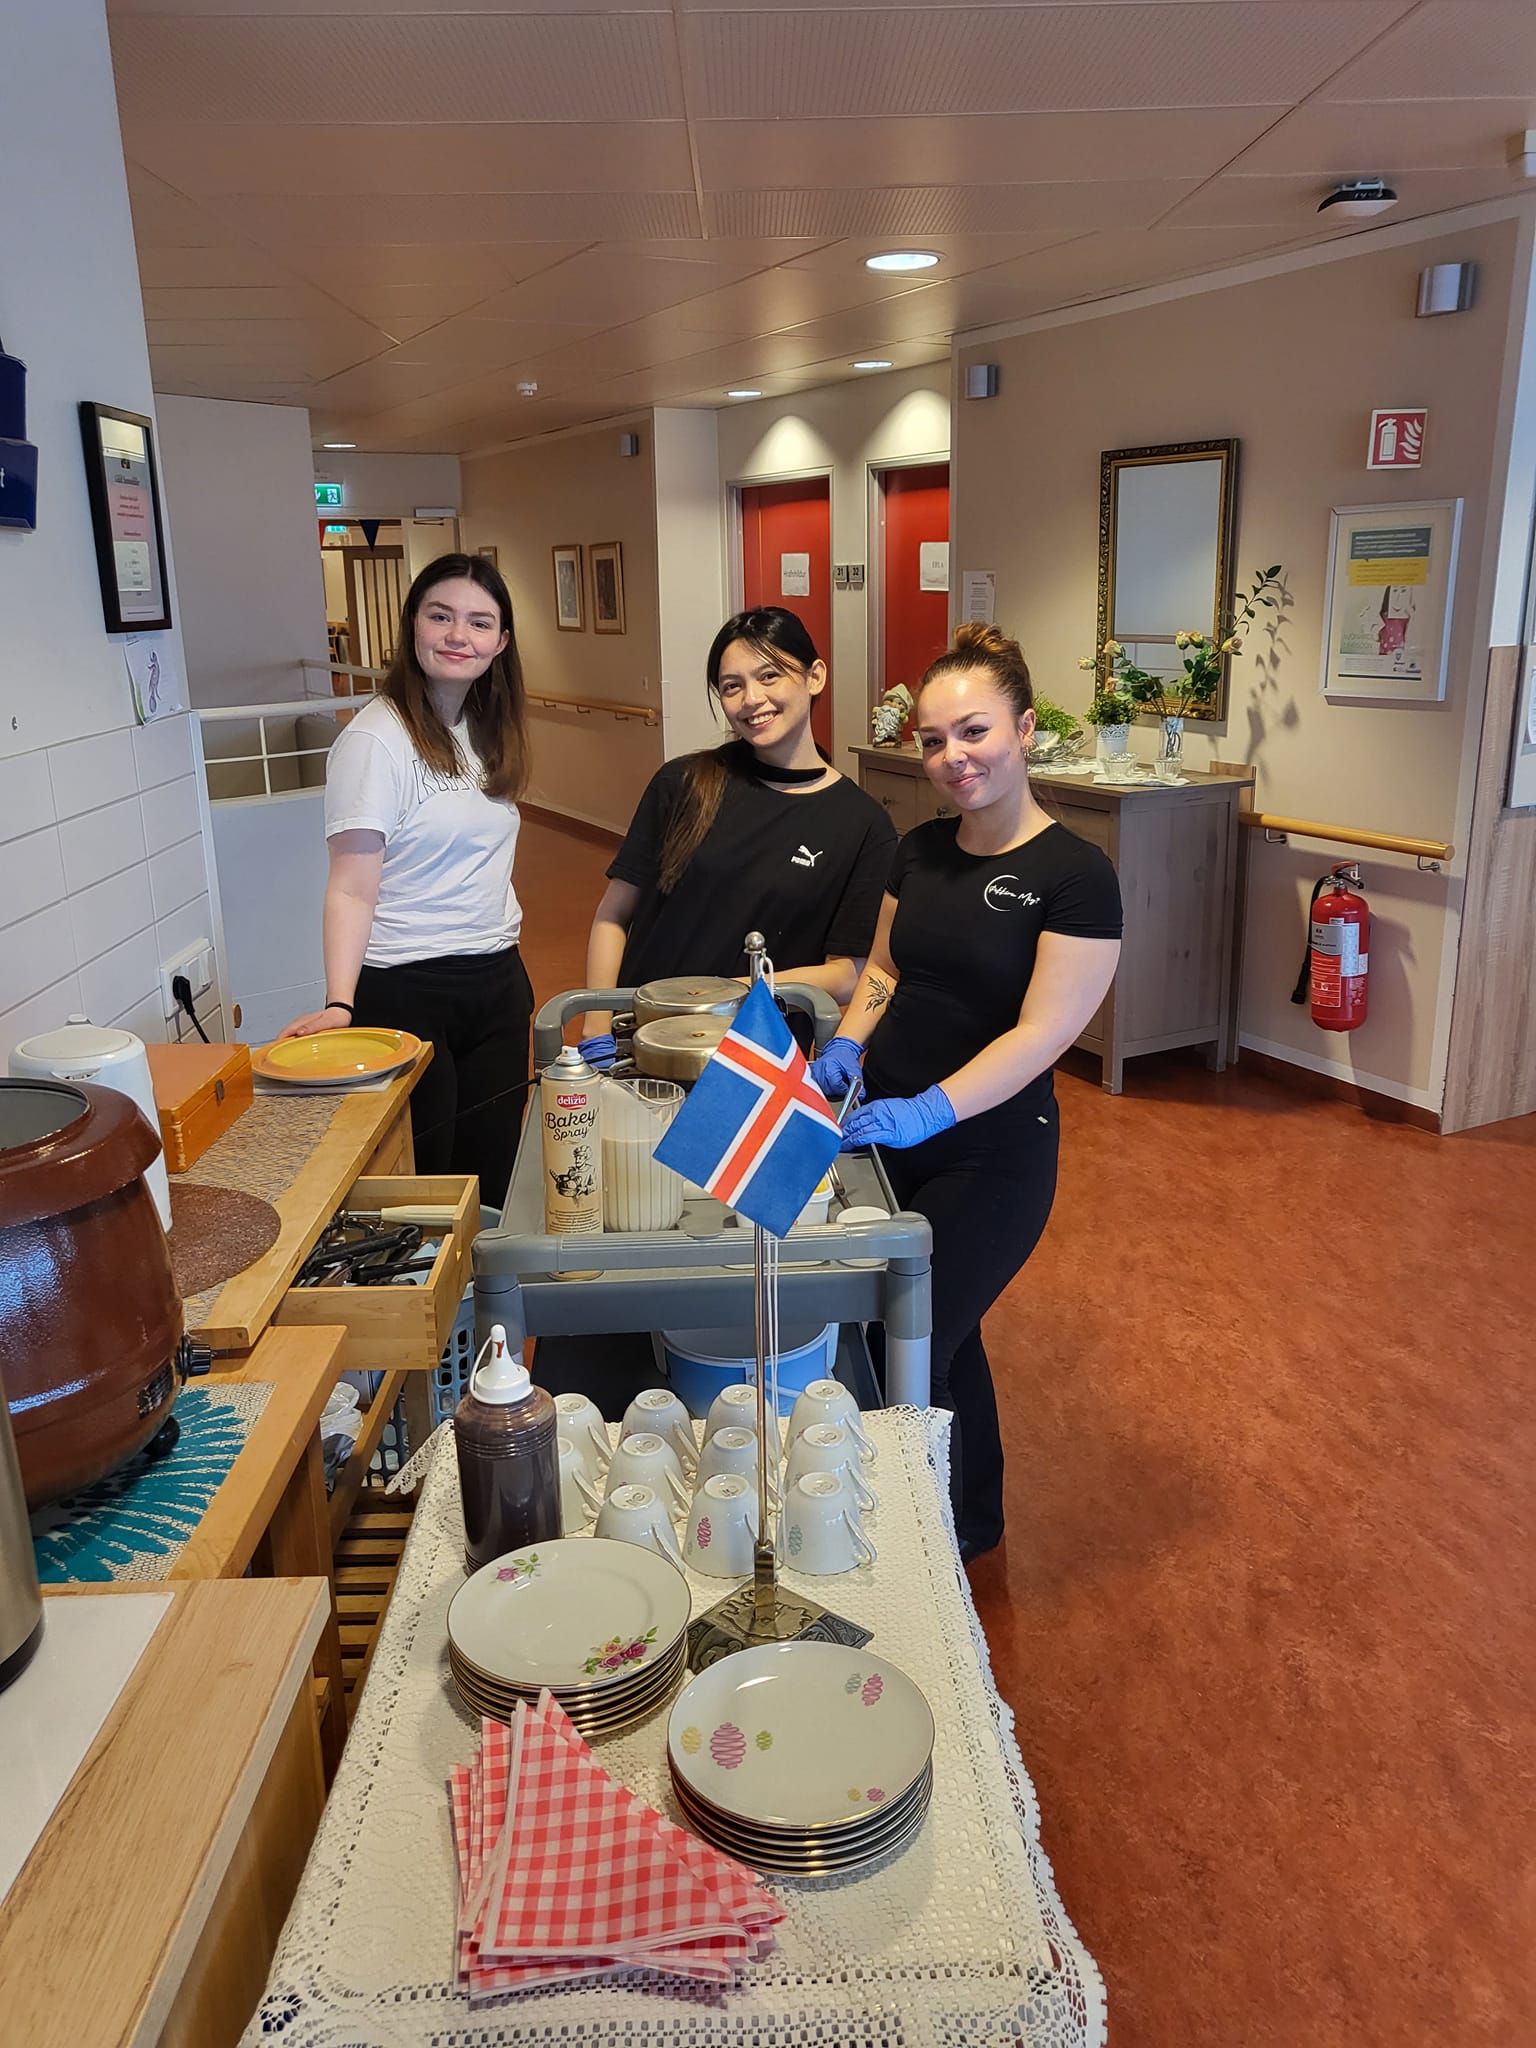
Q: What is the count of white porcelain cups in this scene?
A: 11